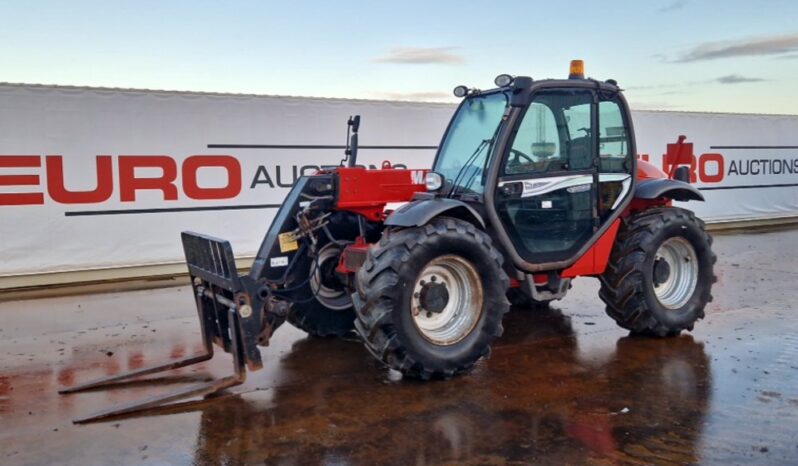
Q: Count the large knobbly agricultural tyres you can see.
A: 4